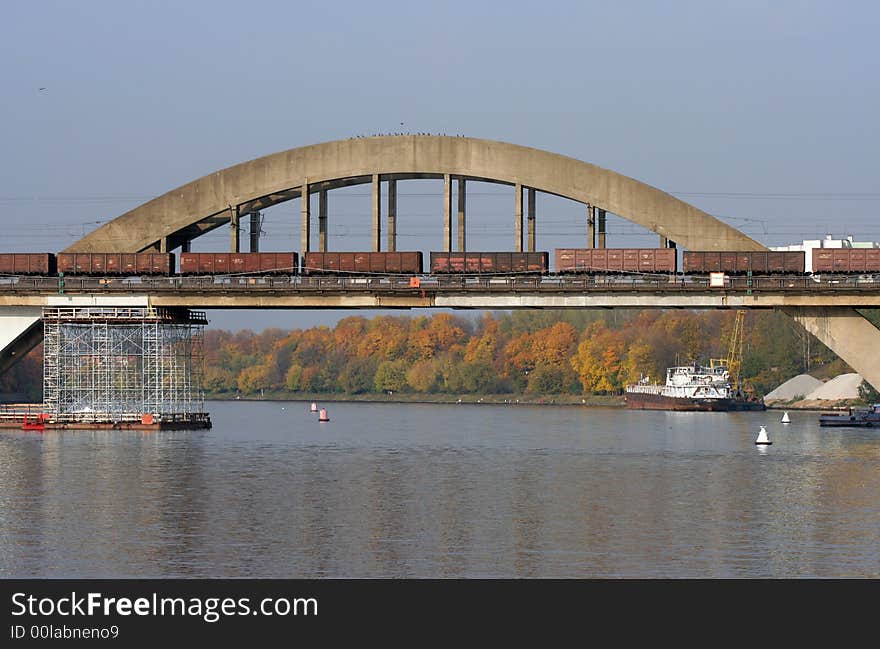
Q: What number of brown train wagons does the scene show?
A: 8